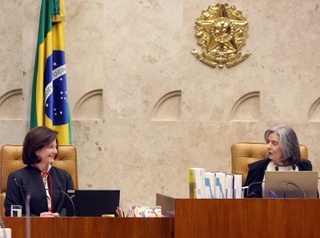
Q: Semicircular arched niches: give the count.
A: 5